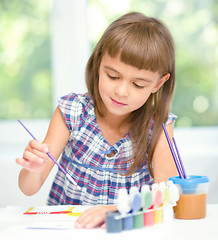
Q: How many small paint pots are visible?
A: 6